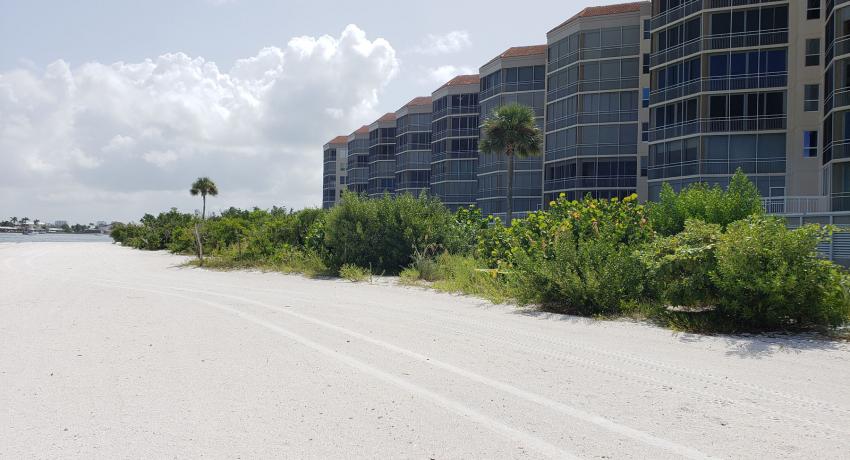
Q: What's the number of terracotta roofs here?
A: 7